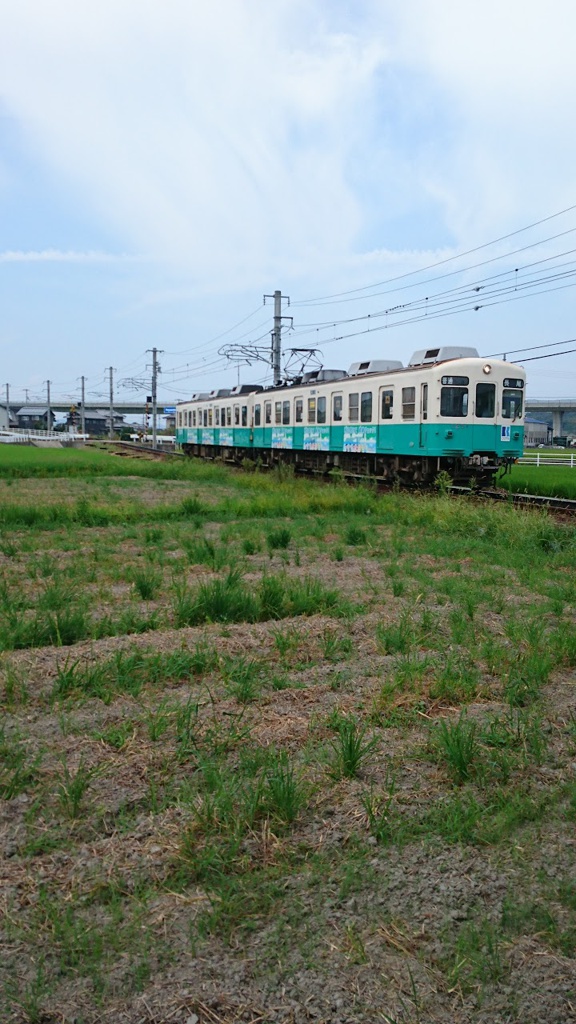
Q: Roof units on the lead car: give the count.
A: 3